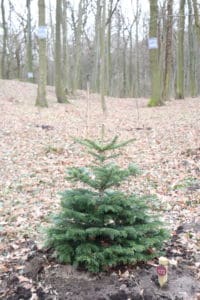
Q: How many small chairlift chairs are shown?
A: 0